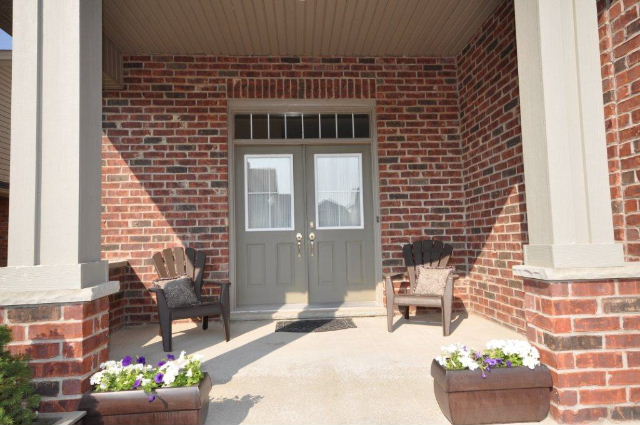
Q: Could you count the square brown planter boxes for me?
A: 2